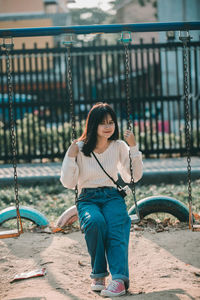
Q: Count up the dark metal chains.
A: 4